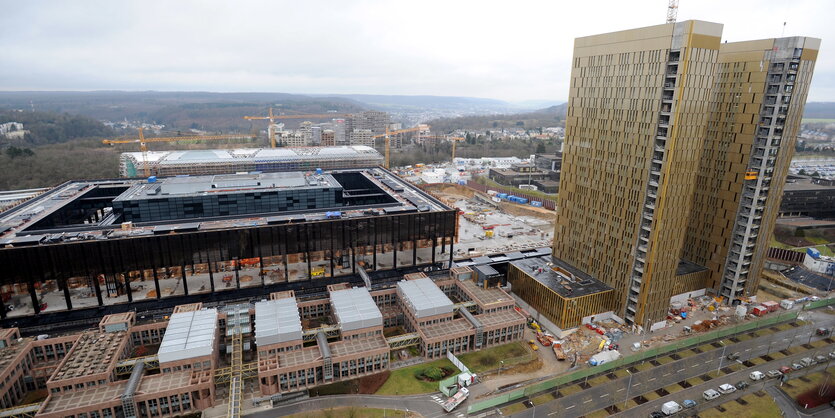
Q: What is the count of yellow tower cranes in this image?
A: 4